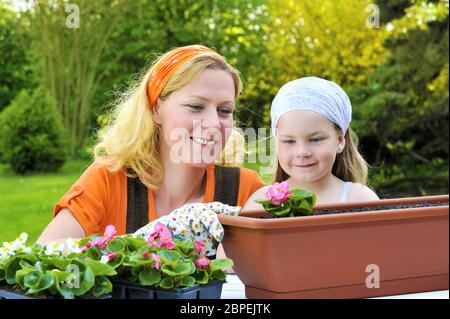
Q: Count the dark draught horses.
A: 0